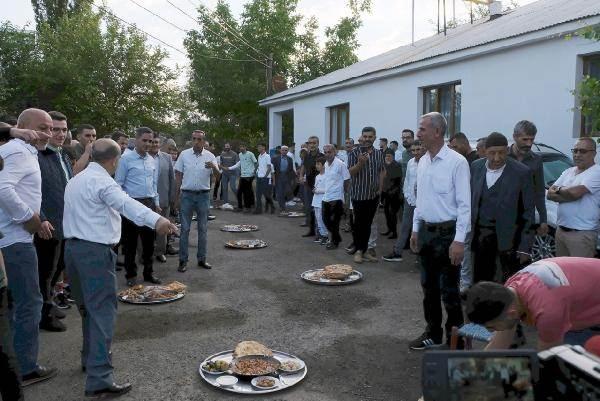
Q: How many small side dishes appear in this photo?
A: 4